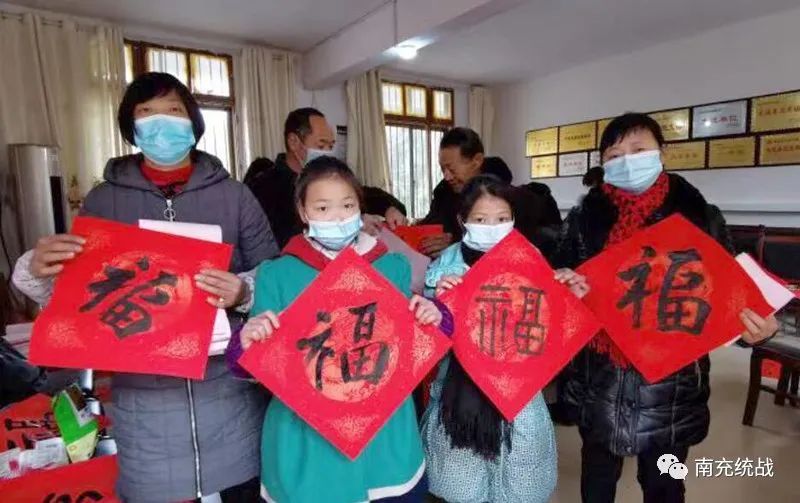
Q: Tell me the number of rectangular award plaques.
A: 12